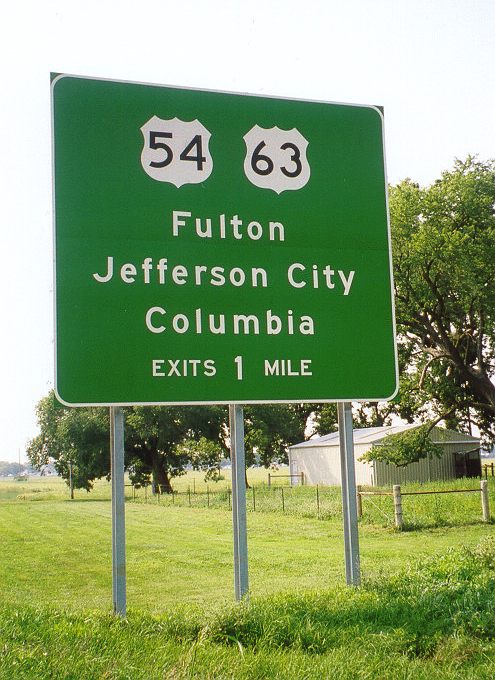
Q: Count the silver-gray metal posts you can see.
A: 3